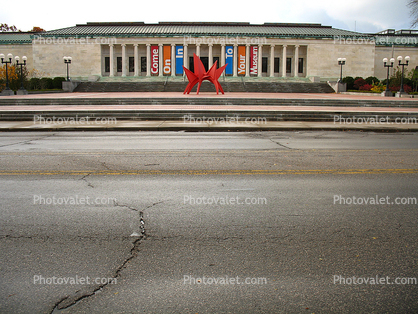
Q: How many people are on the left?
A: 0